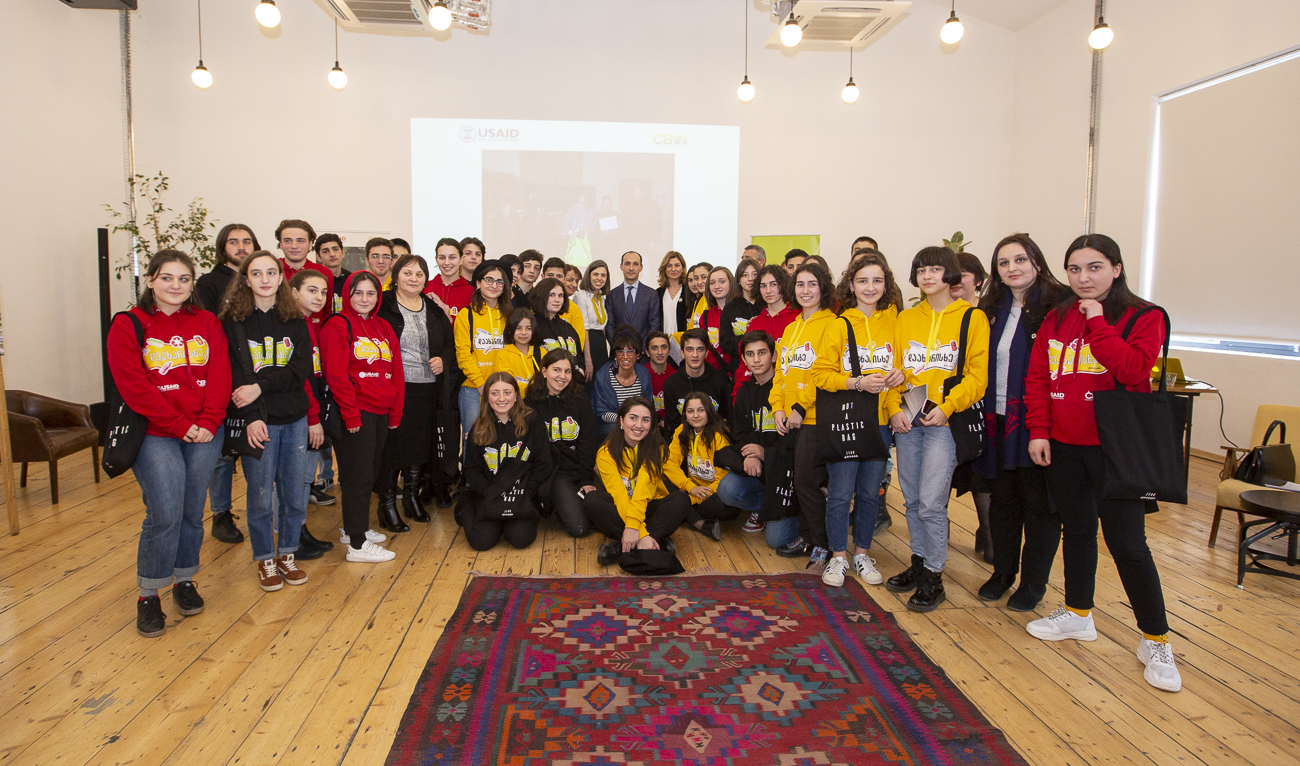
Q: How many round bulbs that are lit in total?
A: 9